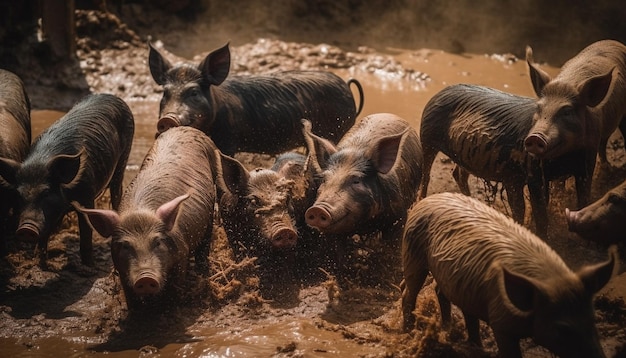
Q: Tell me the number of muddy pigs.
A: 10